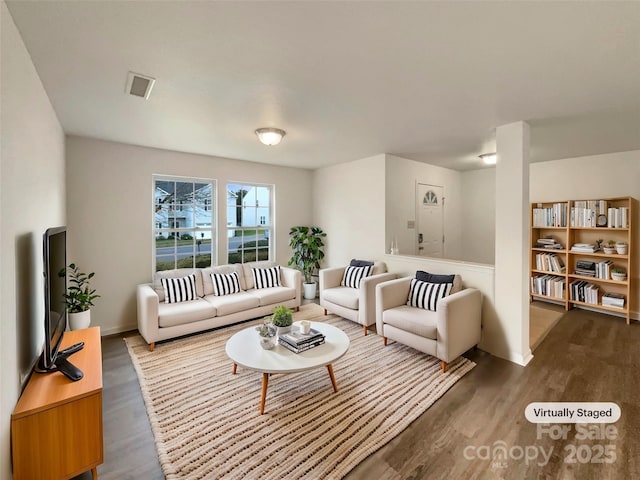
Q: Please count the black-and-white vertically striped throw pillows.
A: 5